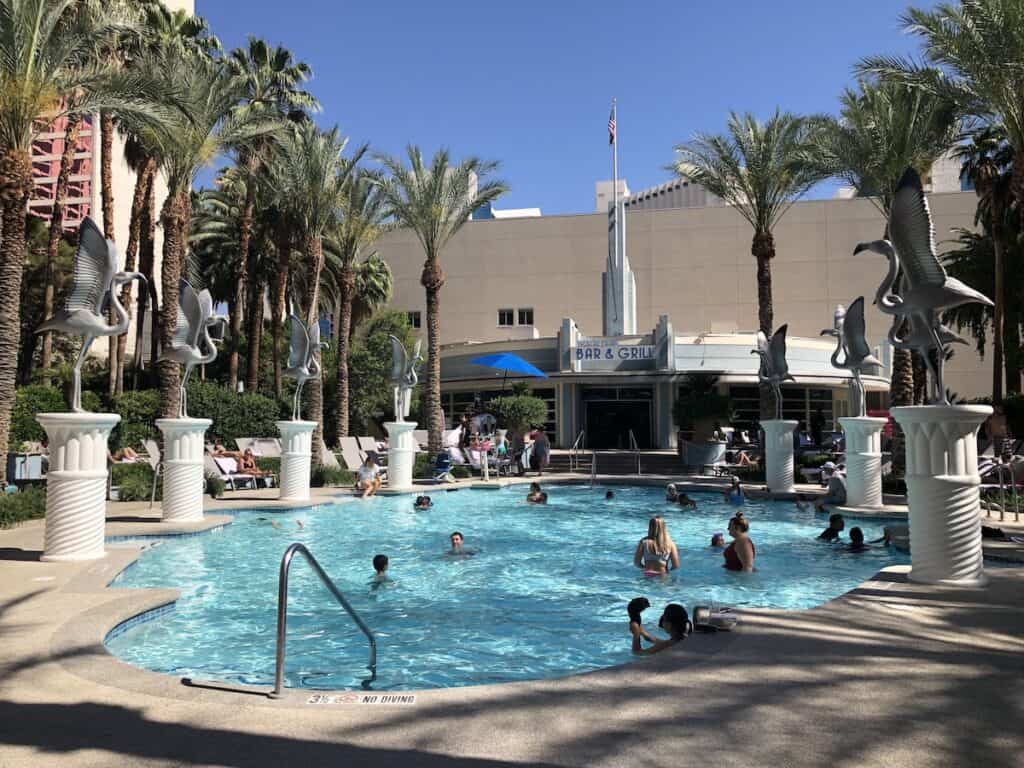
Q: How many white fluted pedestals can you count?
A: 7